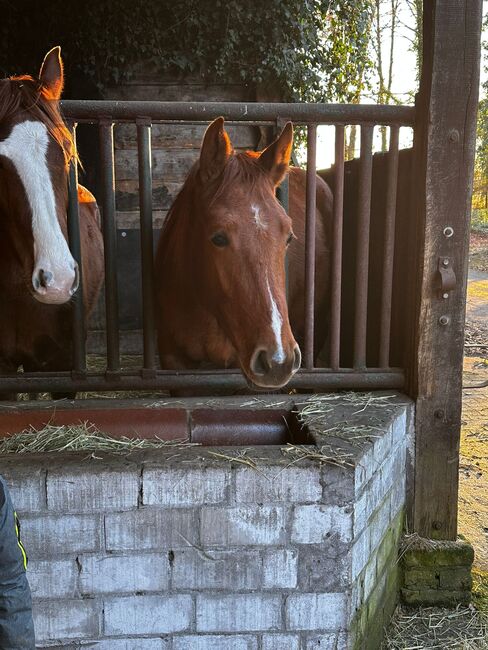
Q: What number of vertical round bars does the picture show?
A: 8